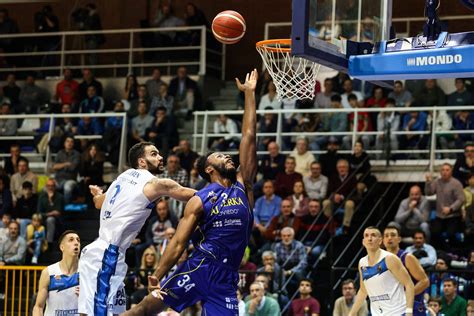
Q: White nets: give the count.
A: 1